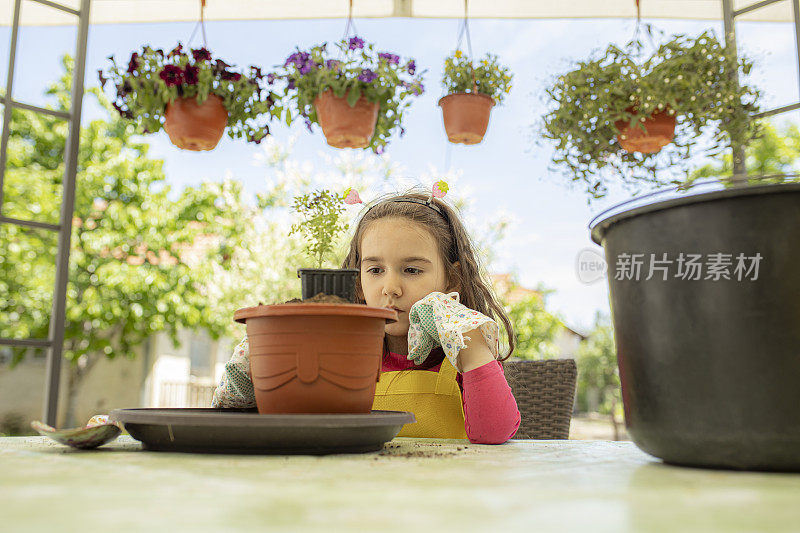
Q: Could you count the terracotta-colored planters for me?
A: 5